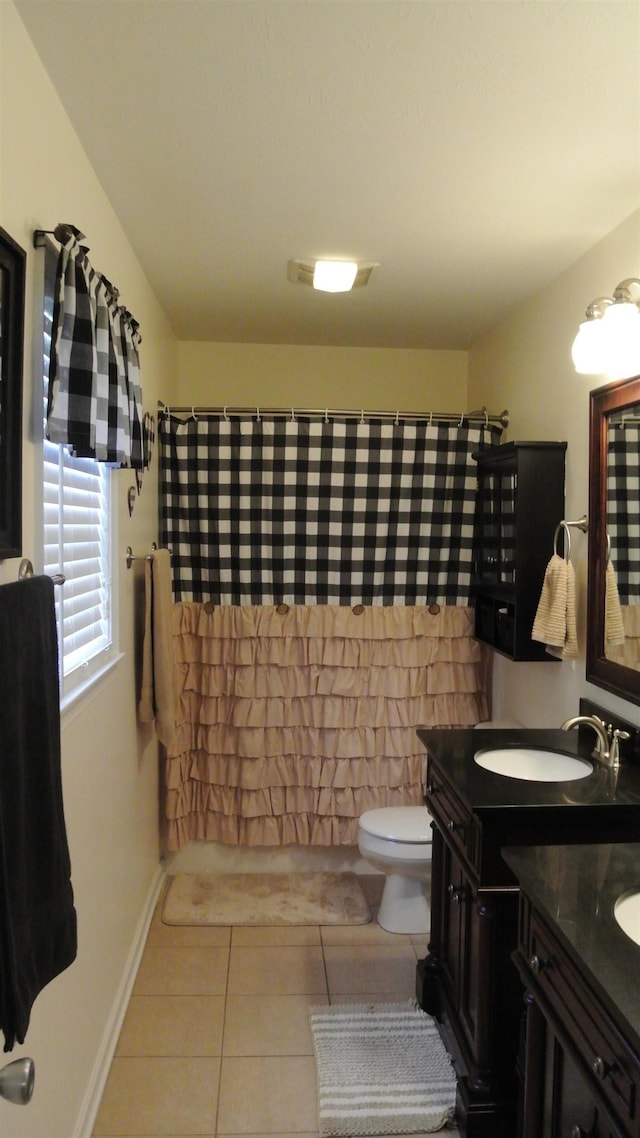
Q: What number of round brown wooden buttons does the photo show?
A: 4